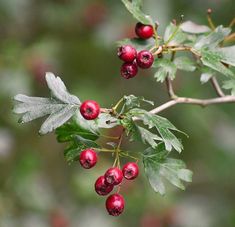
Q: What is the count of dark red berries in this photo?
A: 10